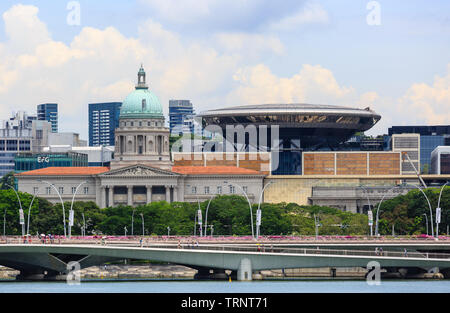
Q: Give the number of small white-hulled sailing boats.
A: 0